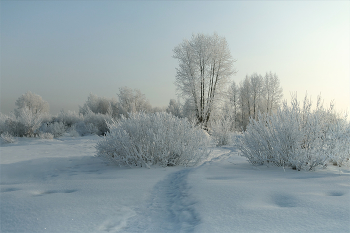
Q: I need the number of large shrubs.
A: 2